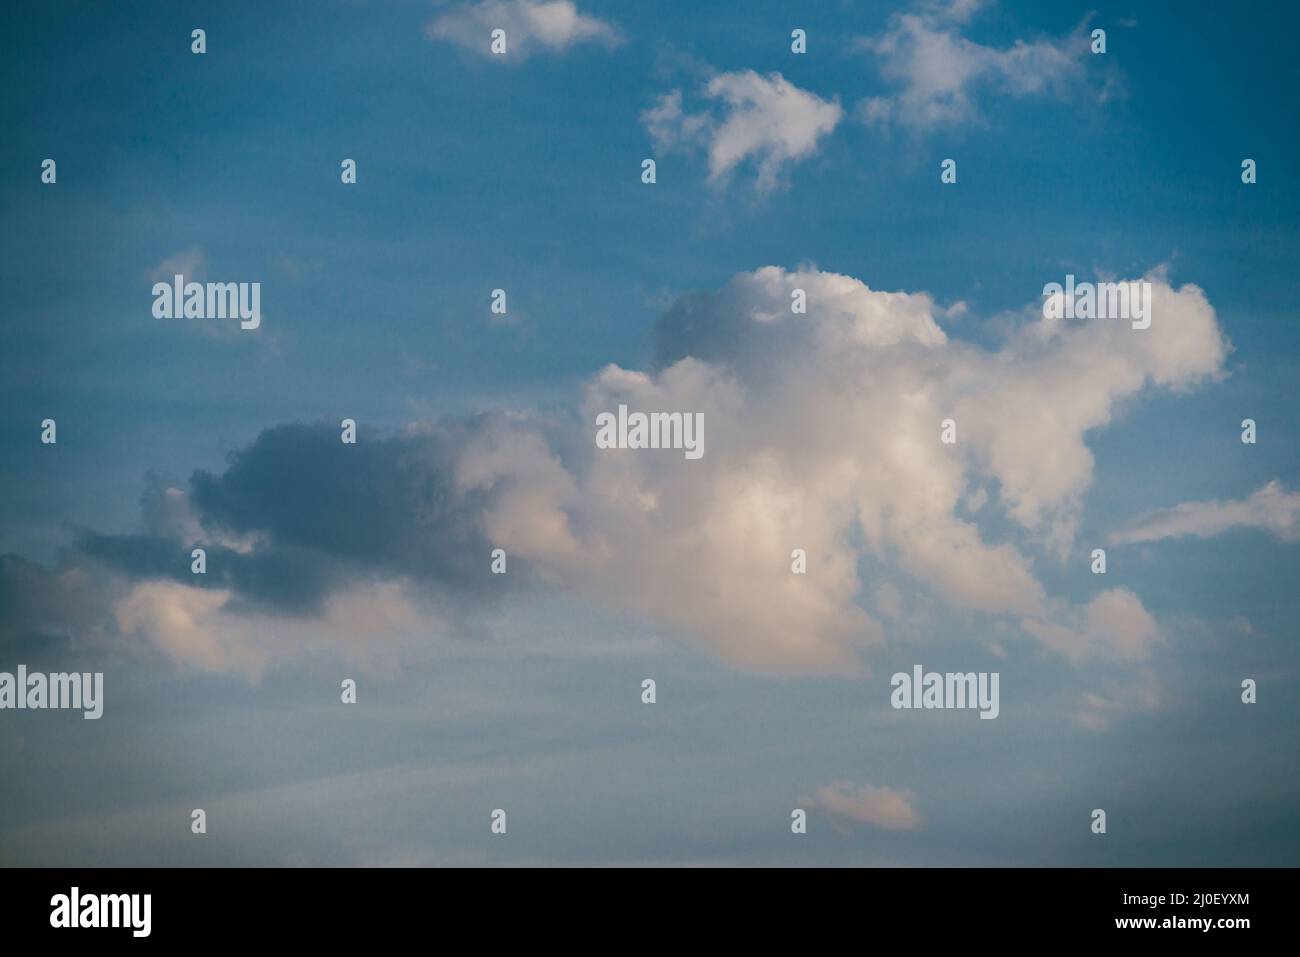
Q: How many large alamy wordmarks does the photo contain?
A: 6